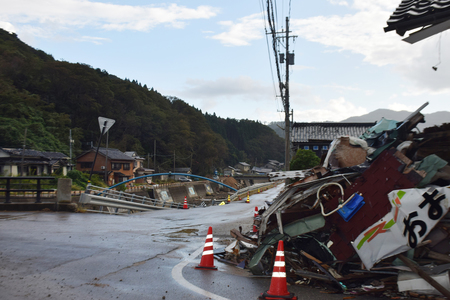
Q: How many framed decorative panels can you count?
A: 3